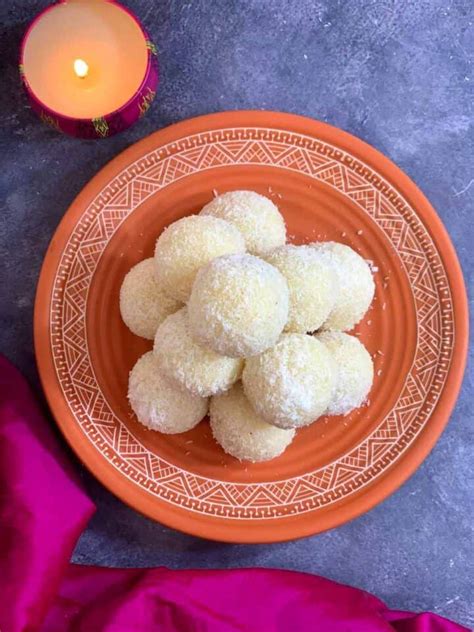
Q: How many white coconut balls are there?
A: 11